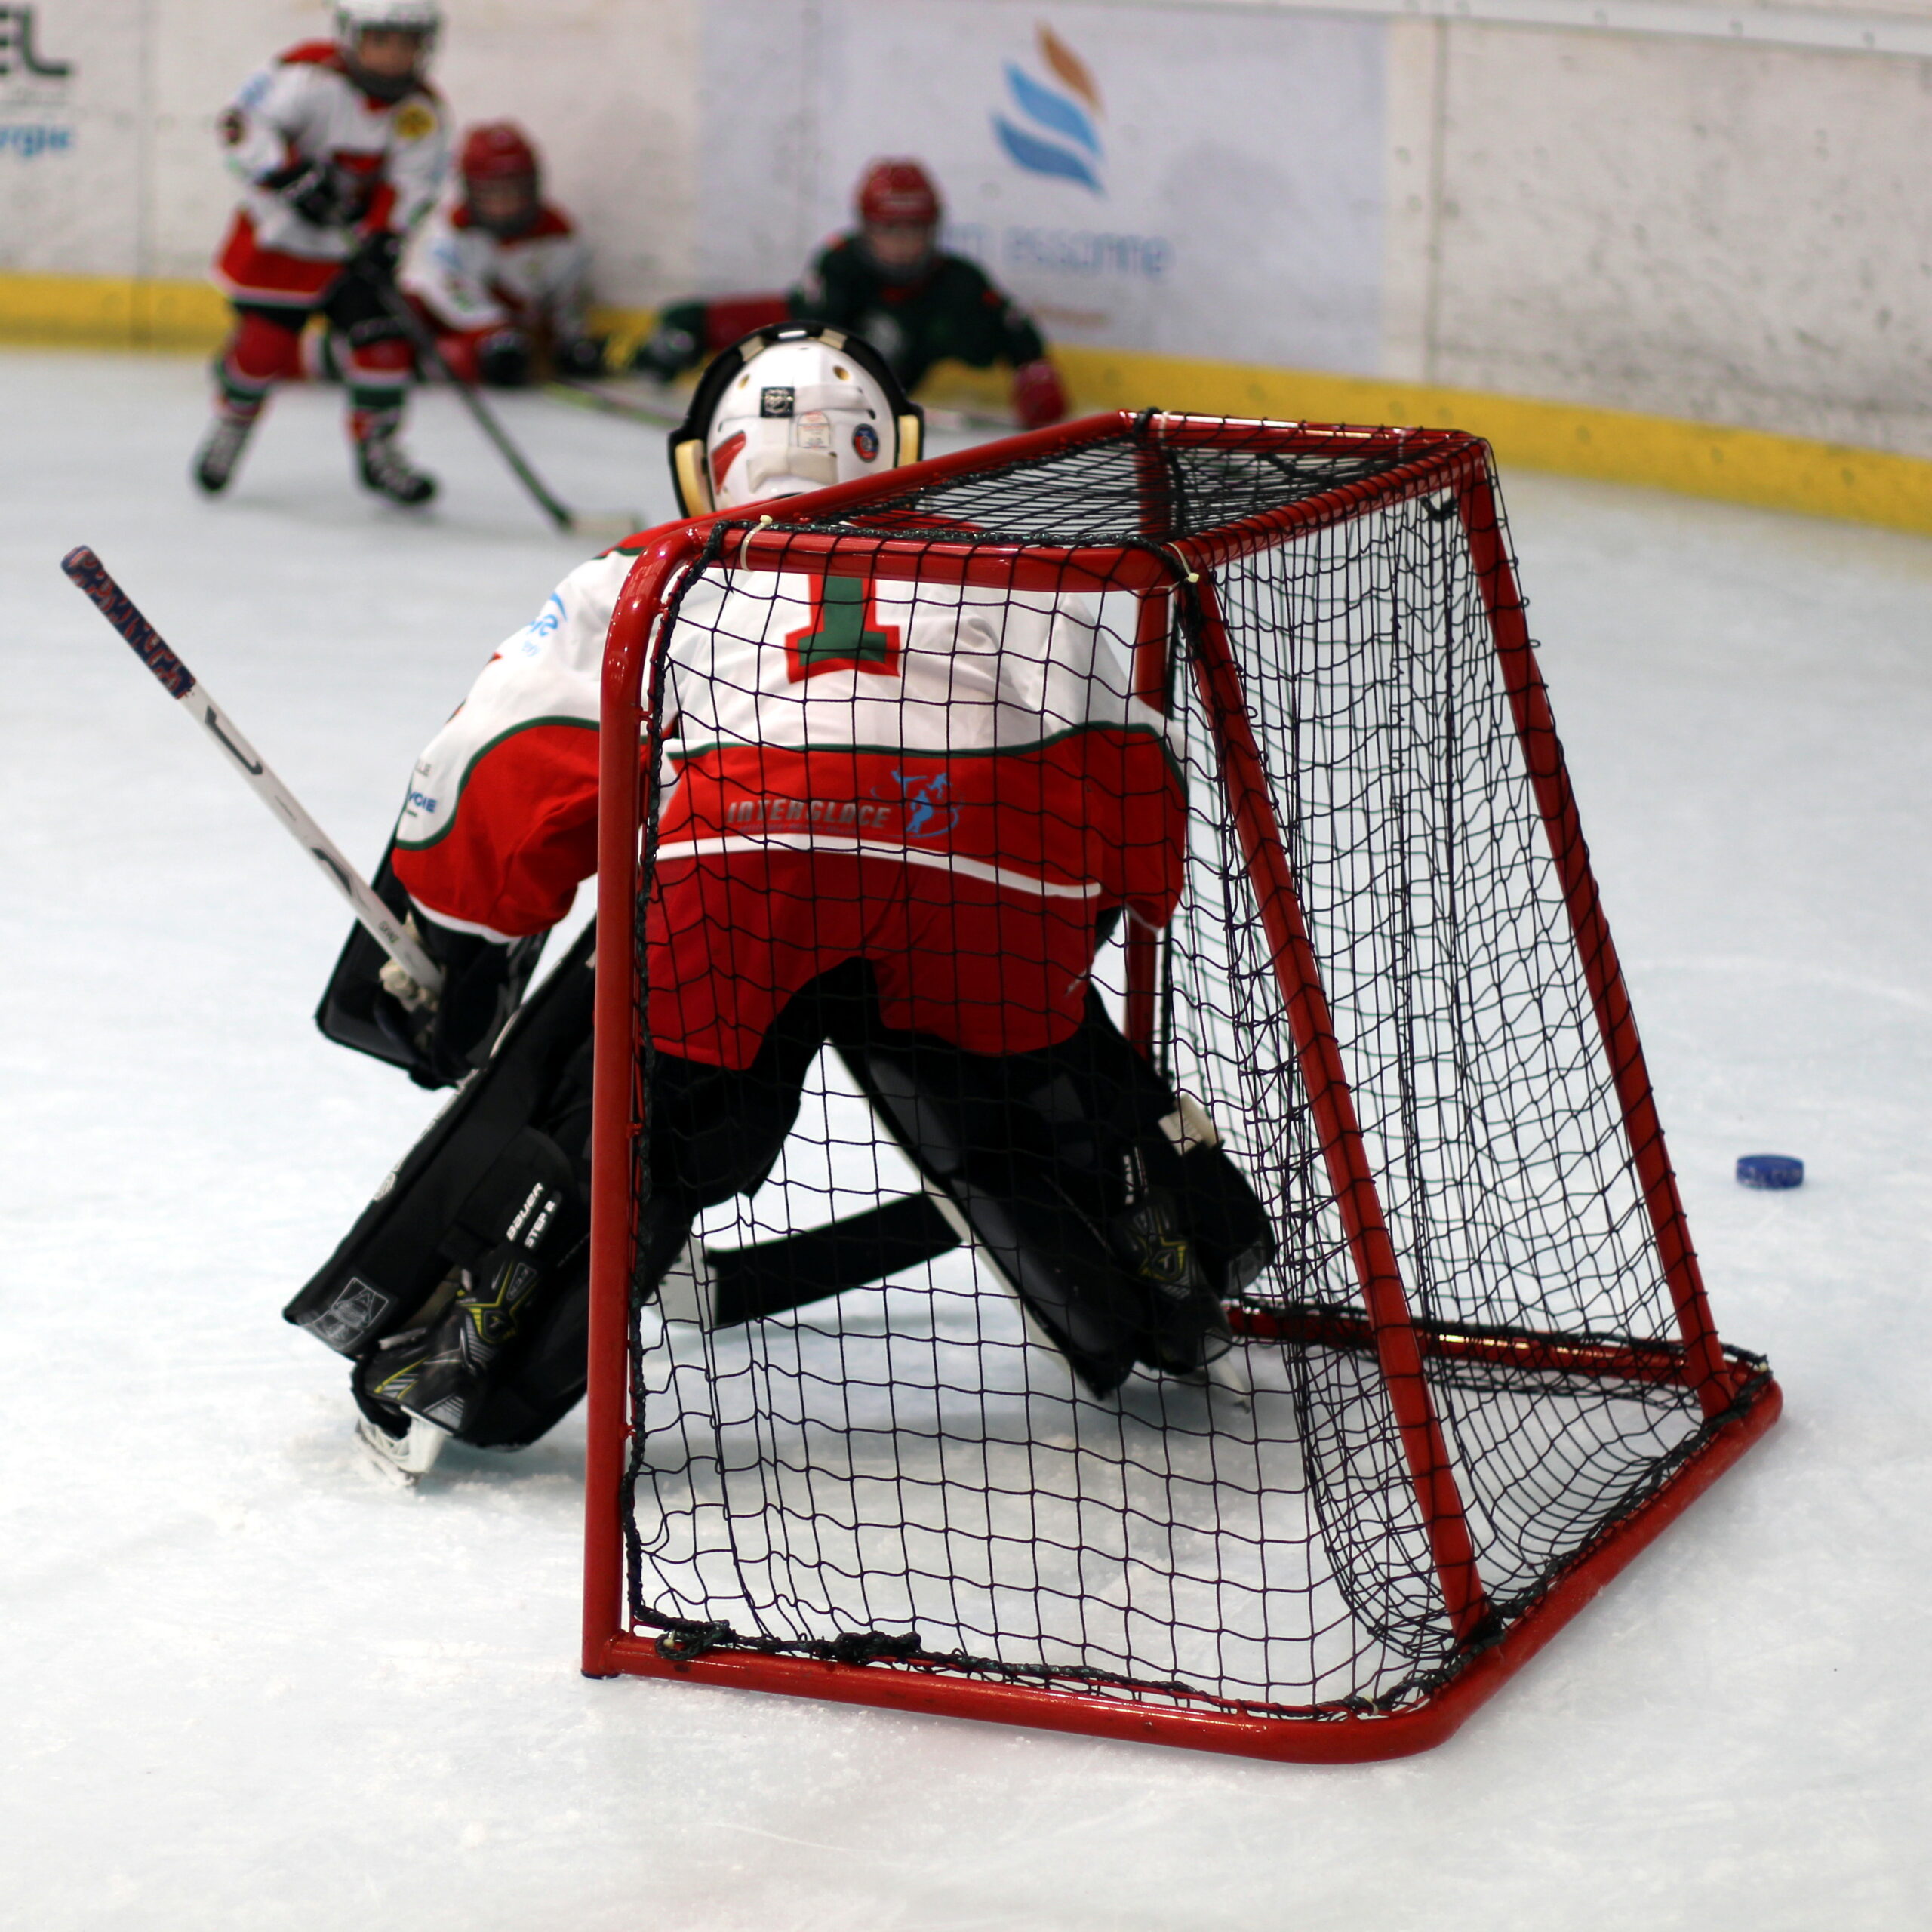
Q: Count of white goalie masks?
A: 1